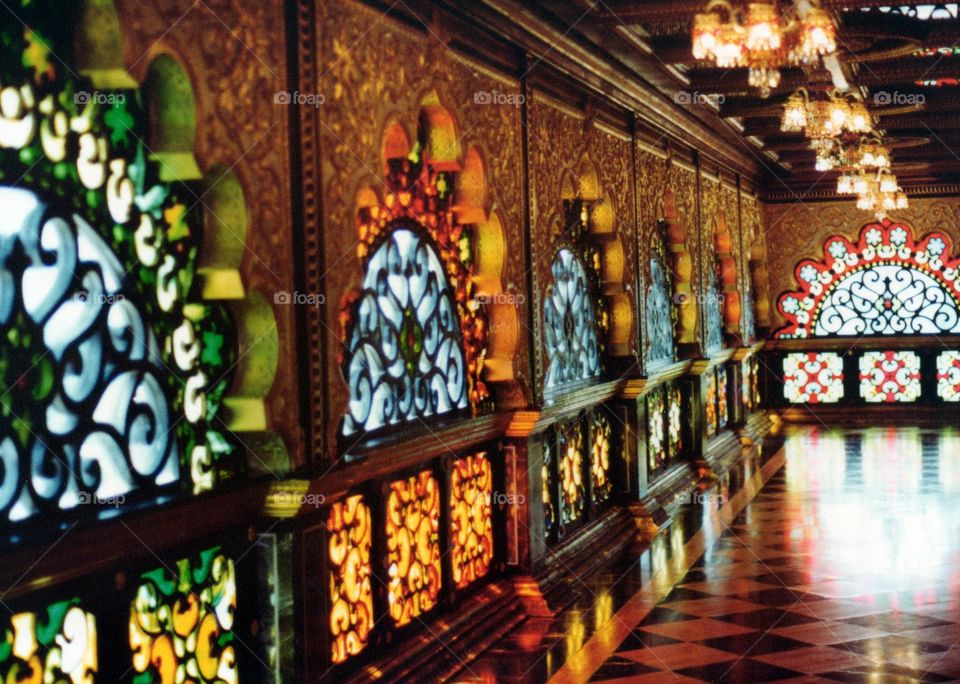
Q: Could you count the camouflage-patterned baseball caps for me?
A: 0